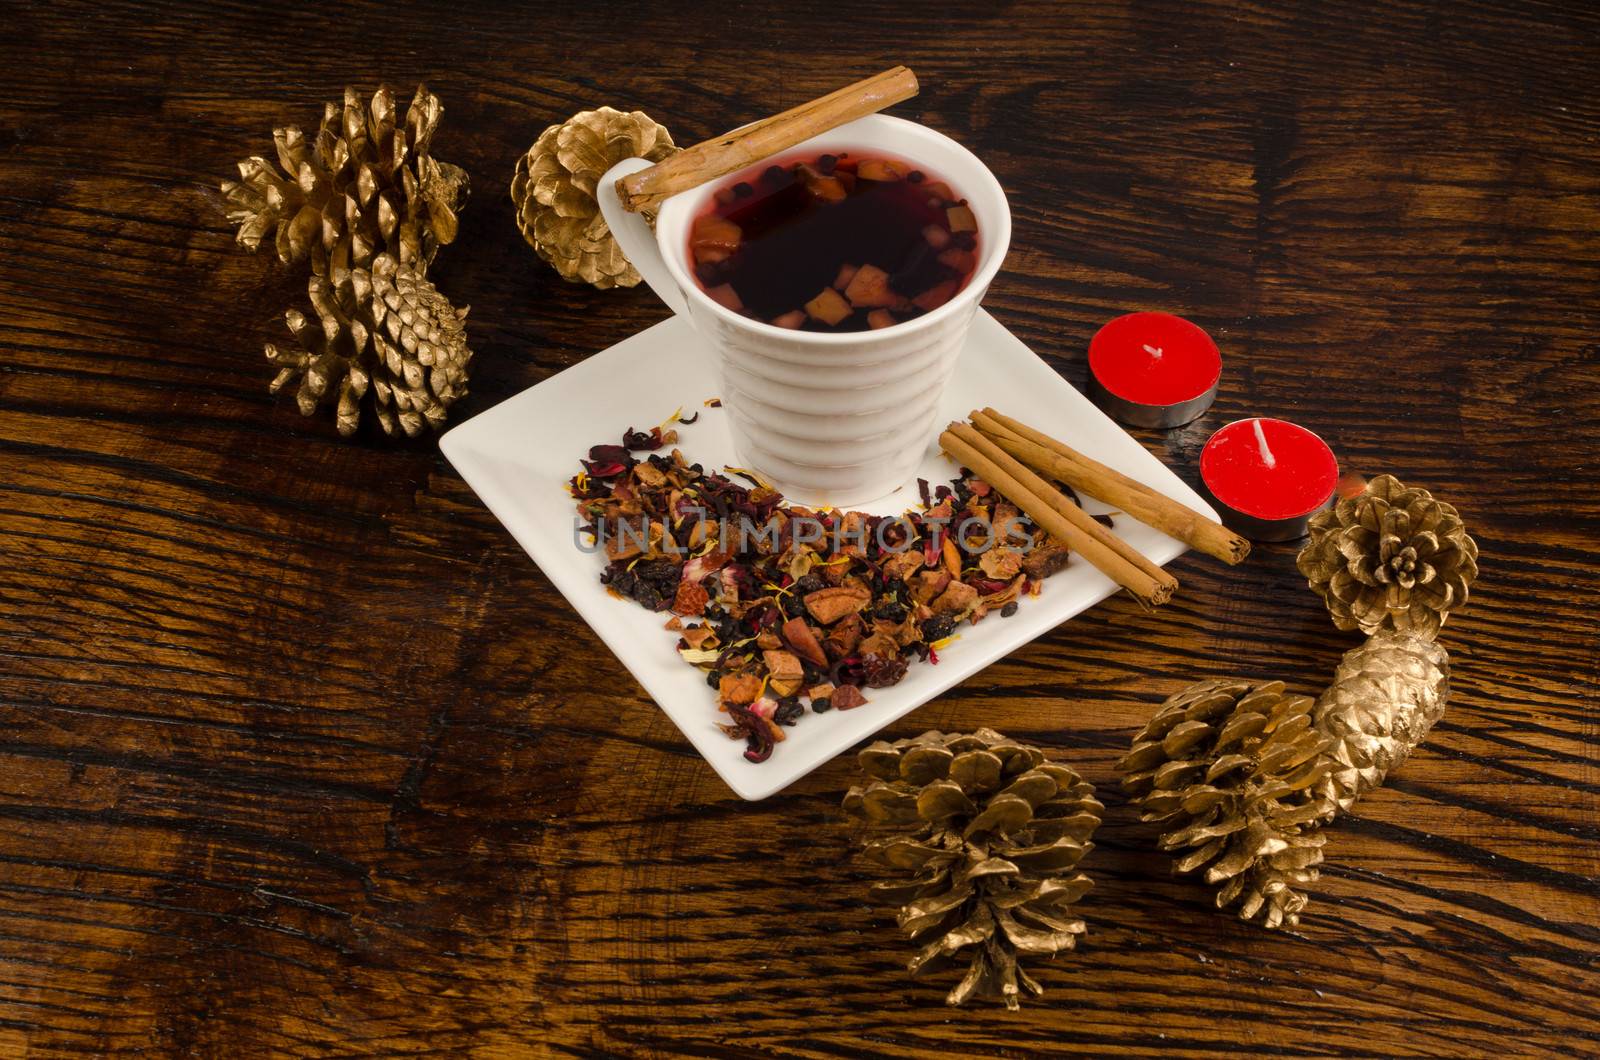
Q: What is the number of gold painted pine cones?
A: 7